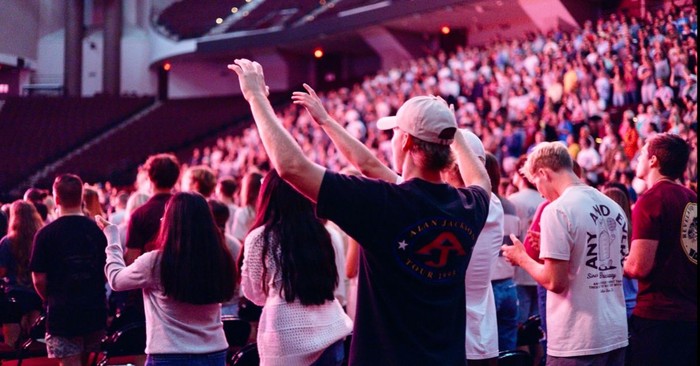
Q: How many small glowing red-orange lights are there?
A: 3